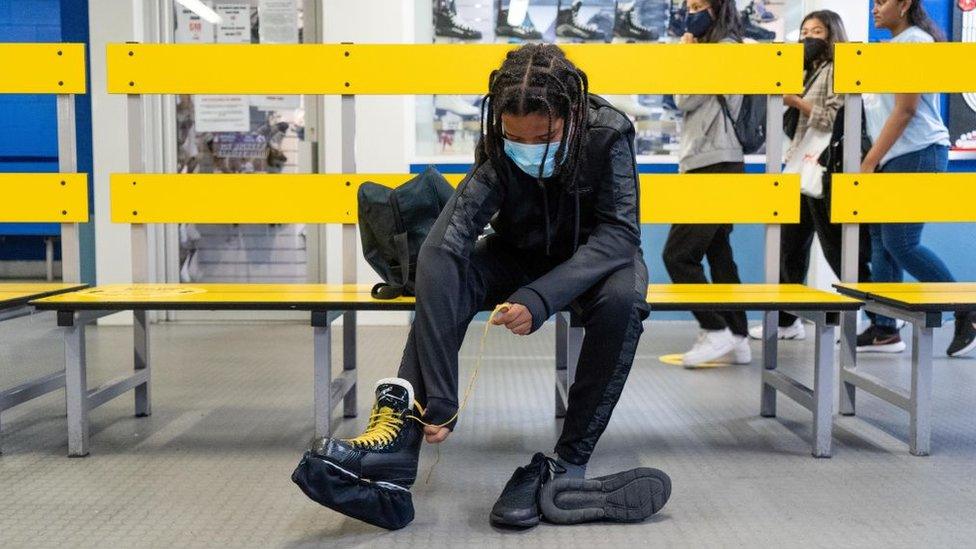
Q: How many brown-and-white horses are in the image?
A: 0